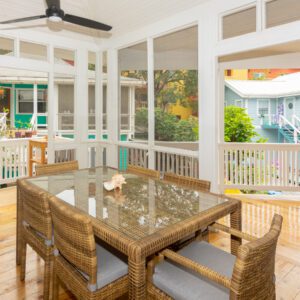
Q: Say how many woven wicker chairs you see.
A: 6